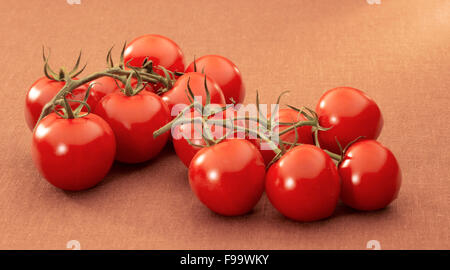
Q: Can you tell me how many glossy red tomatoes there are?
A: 13